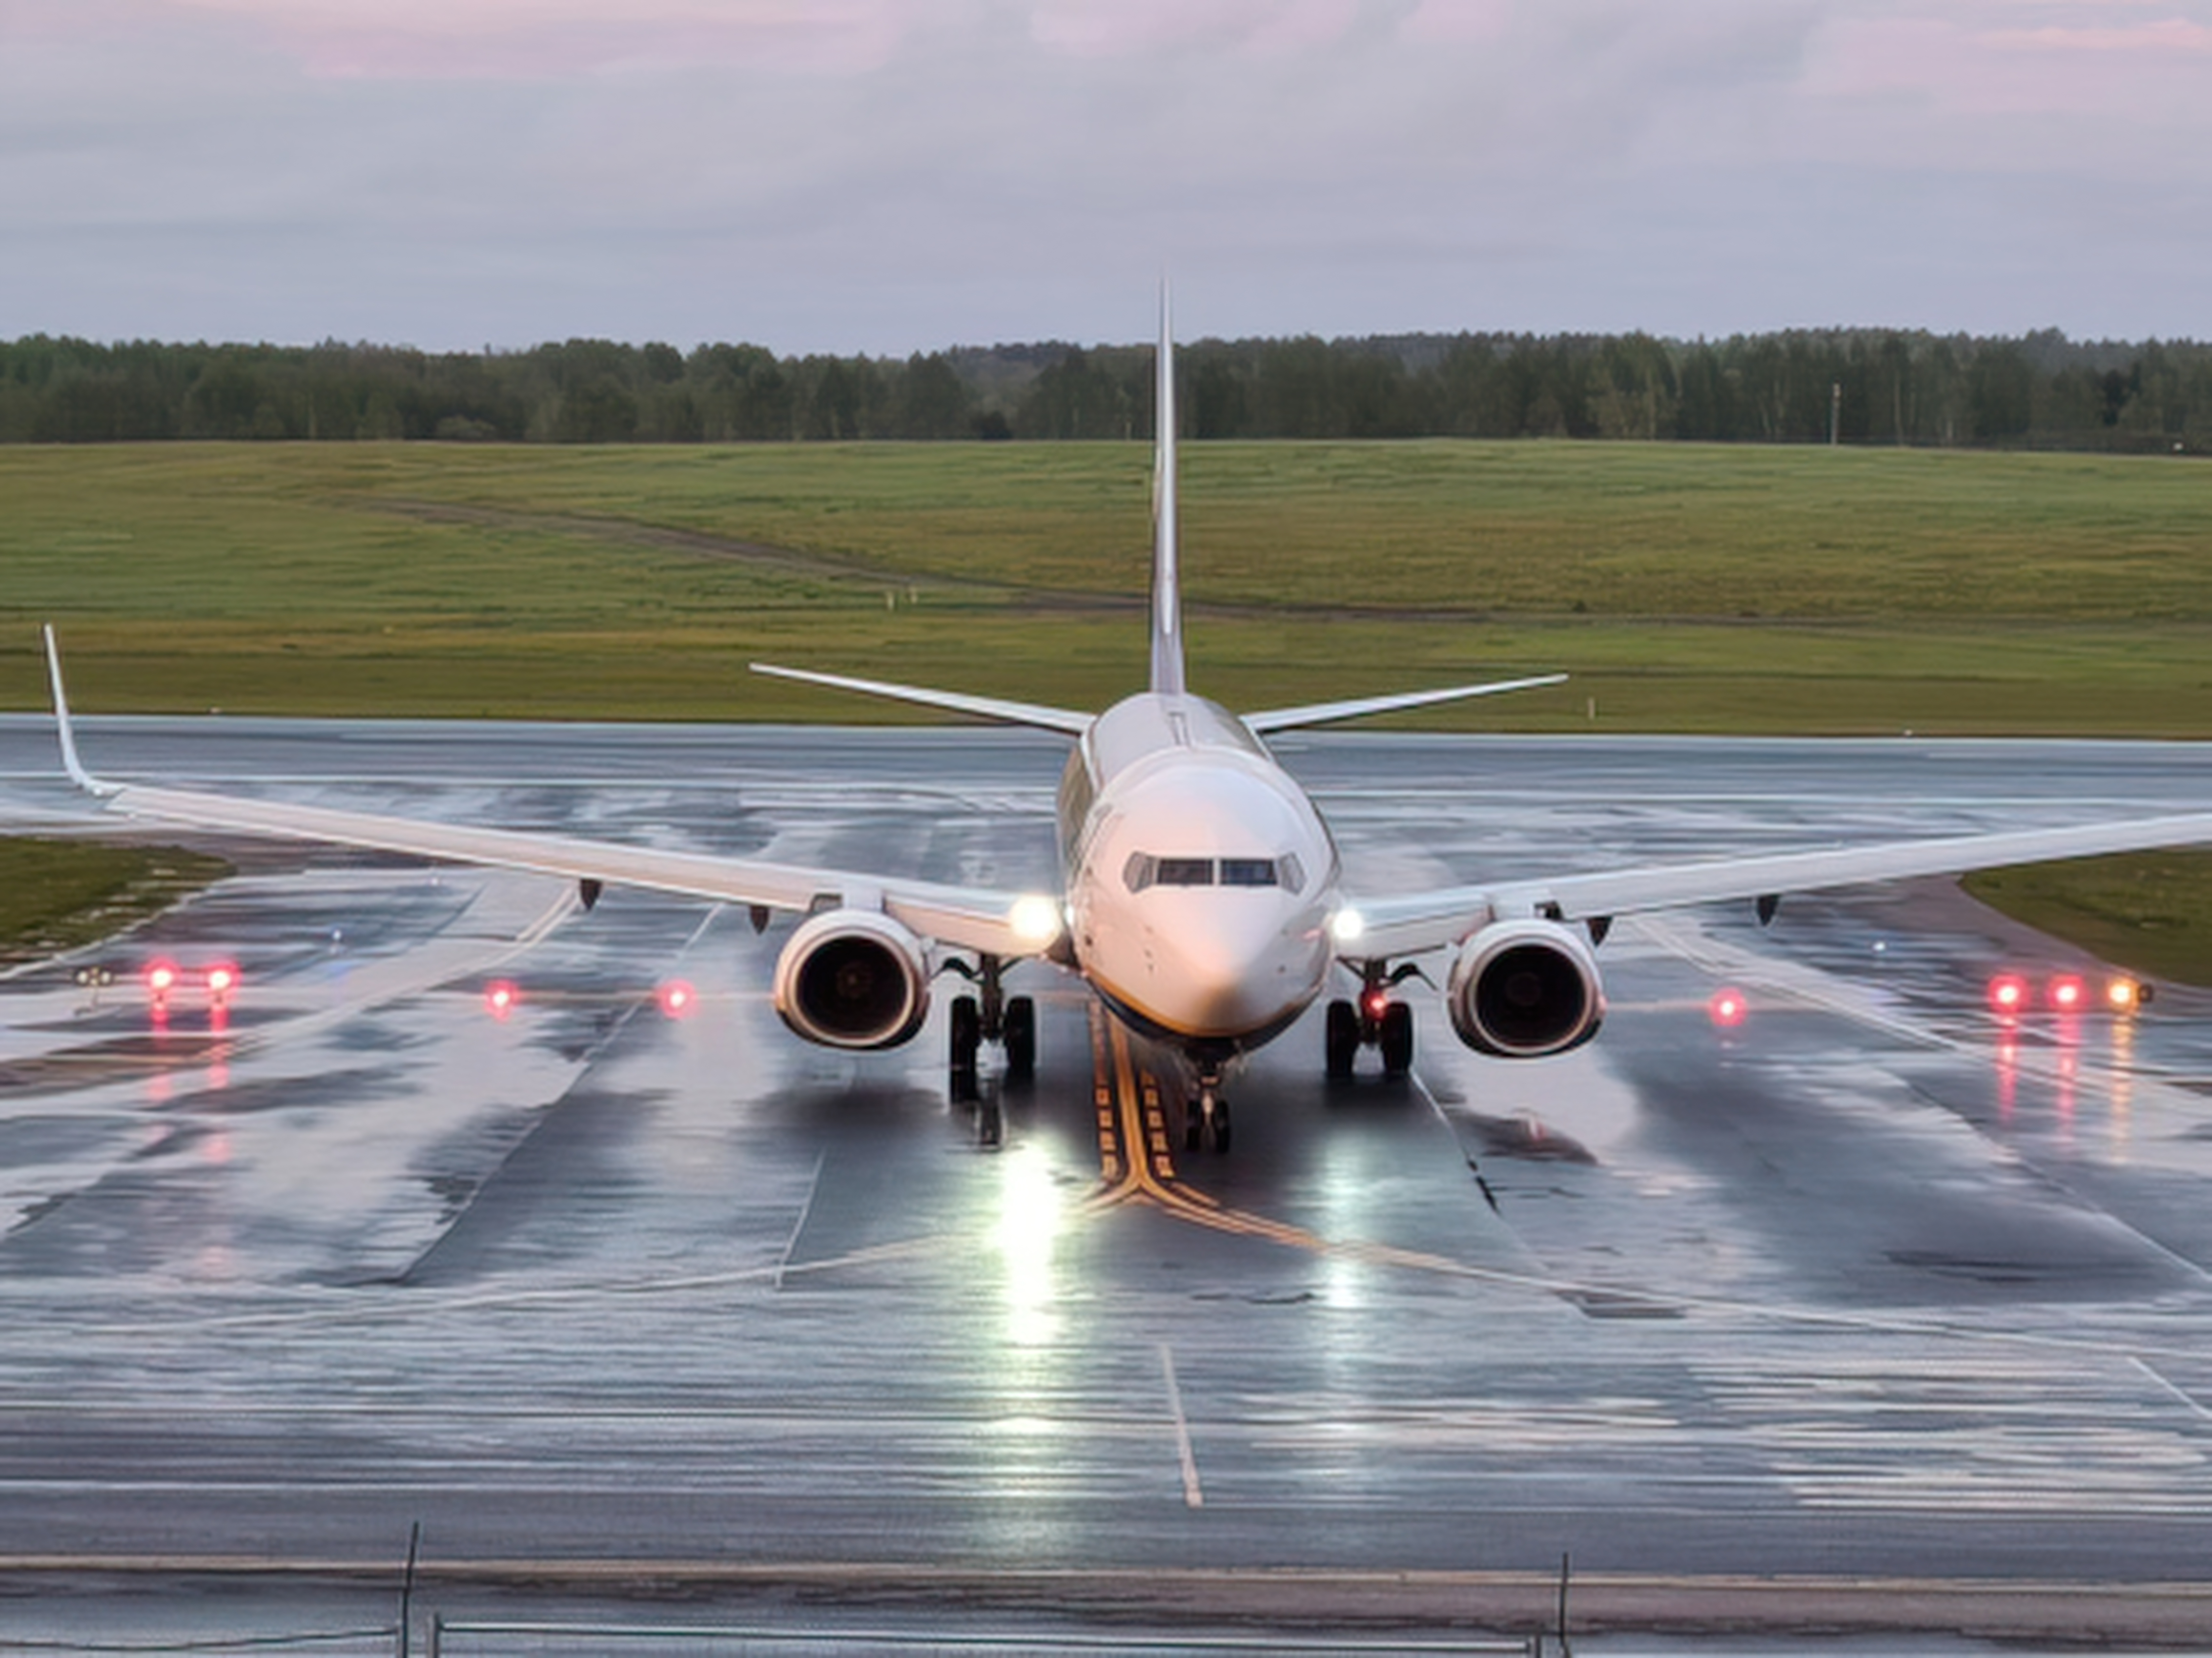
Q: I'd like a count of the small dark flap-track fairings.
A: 4